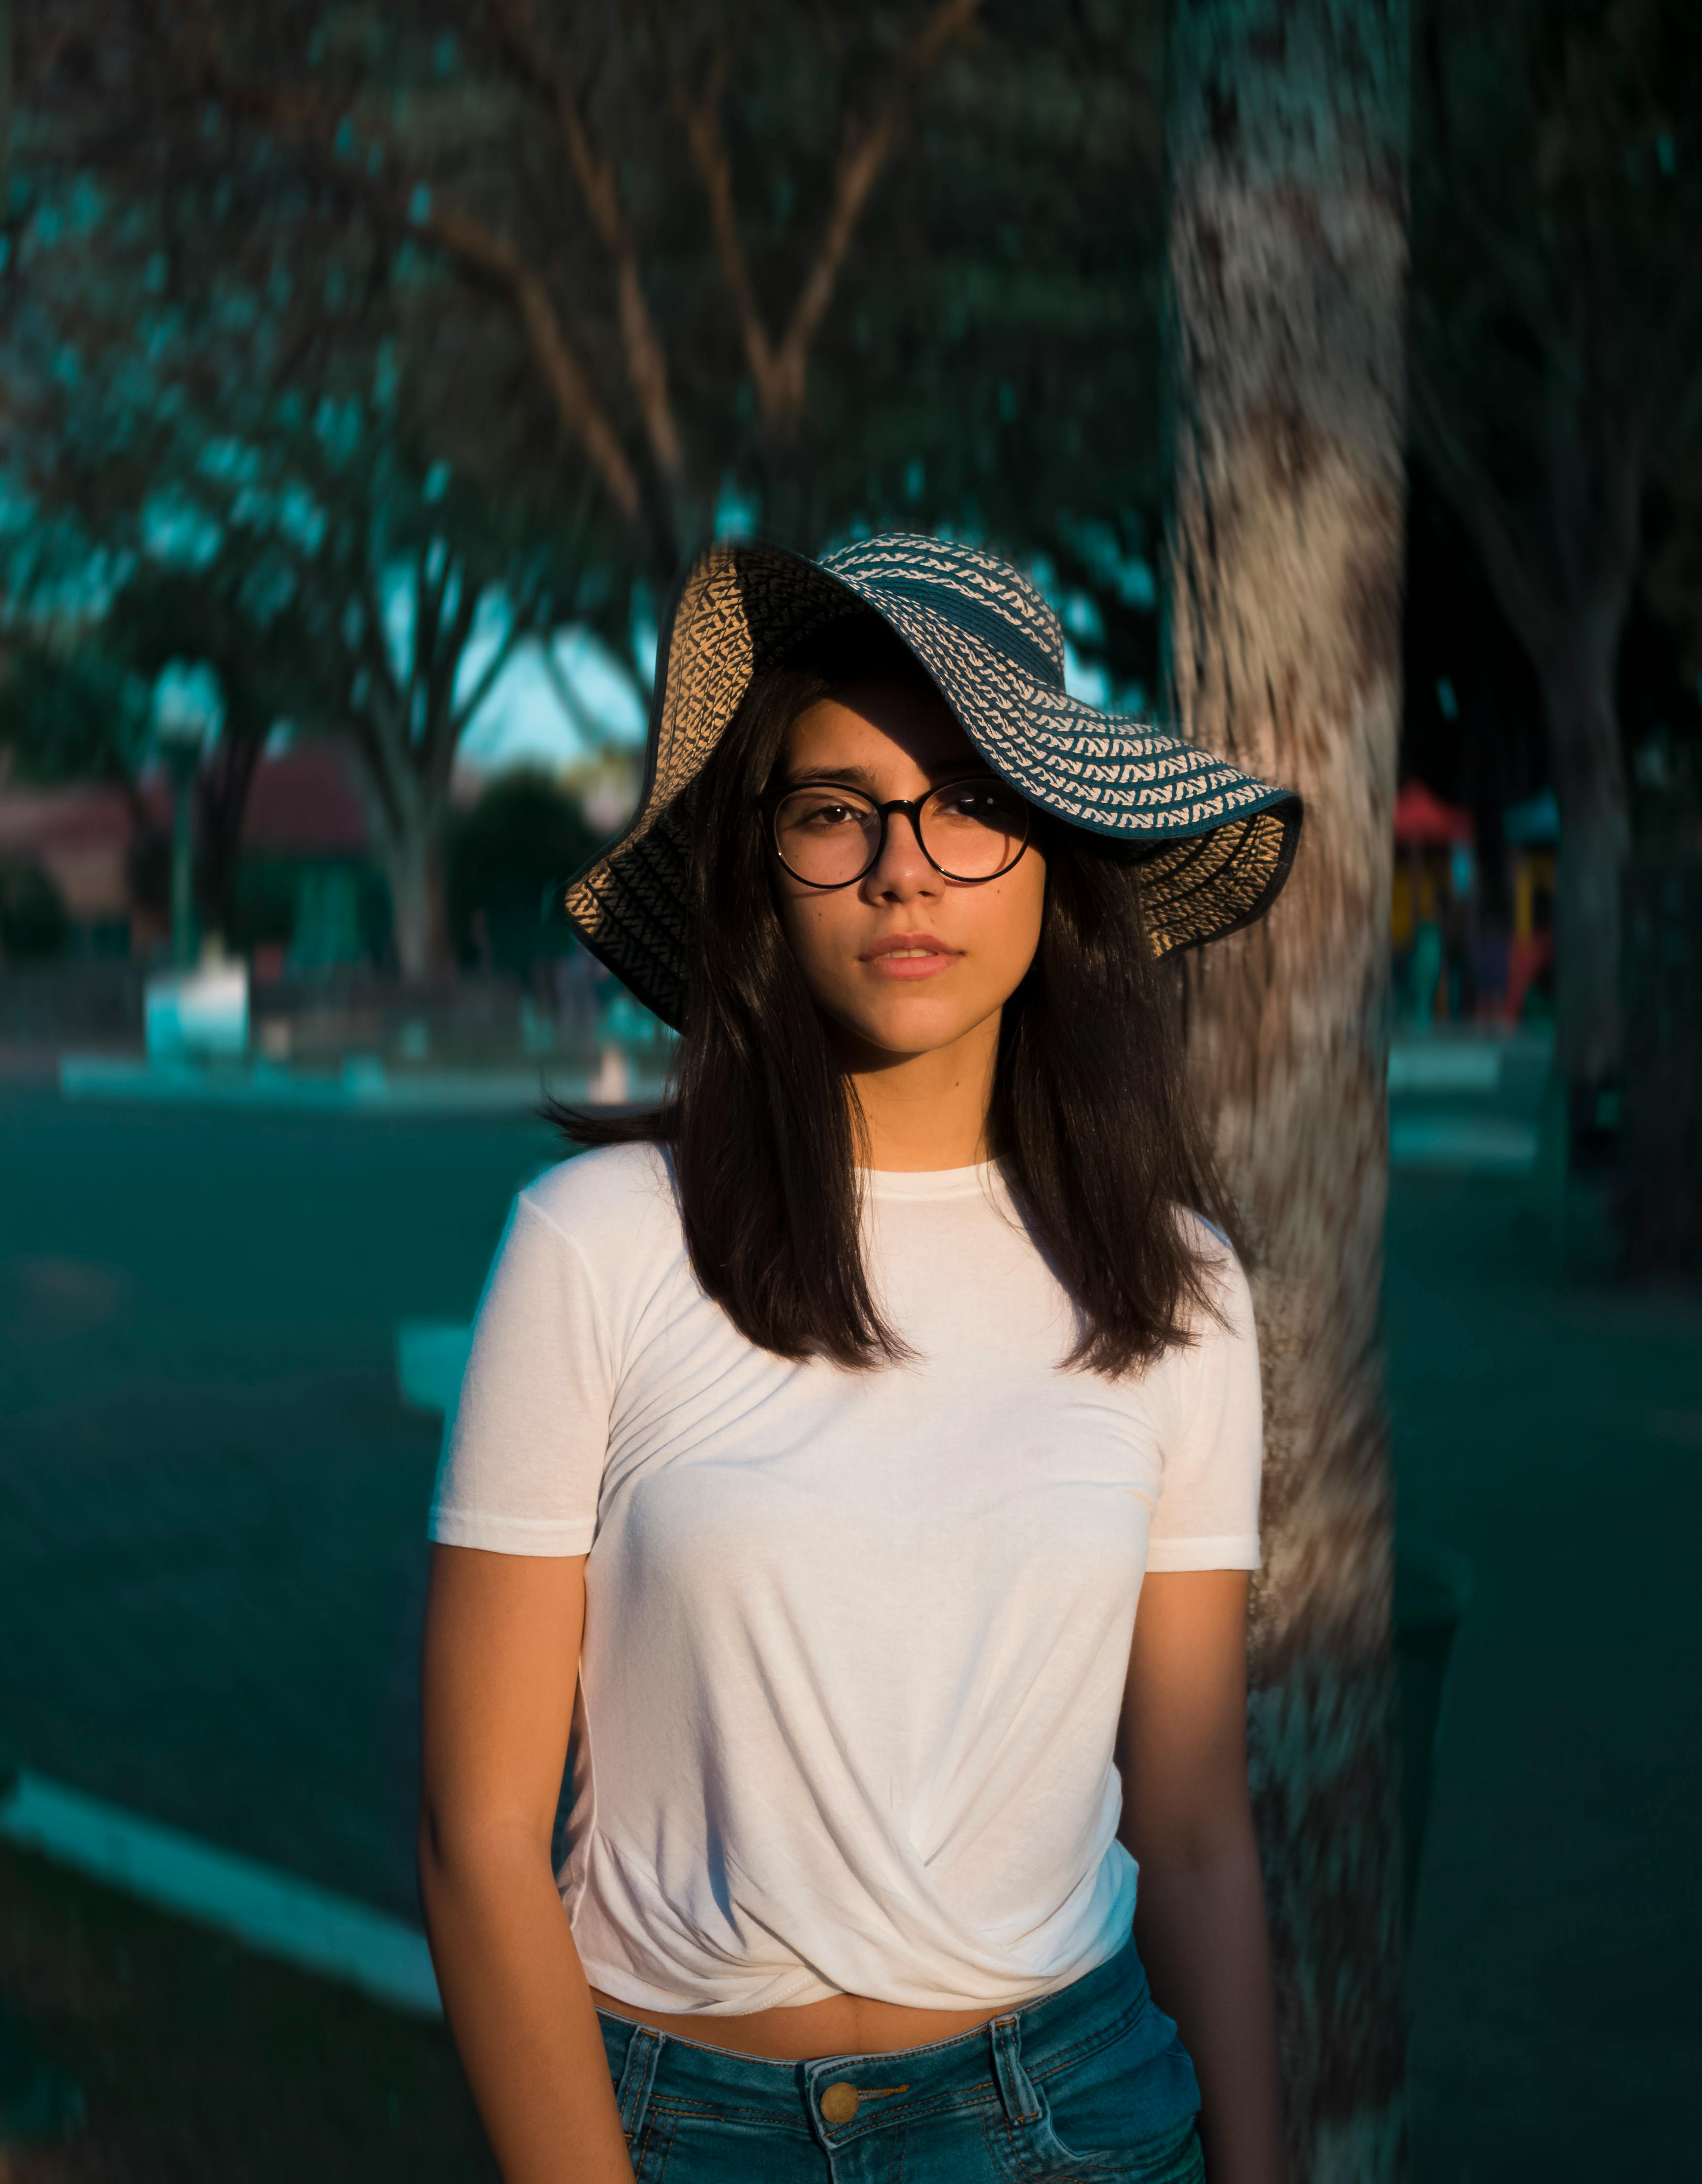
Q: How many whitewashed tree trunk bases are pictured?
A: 0